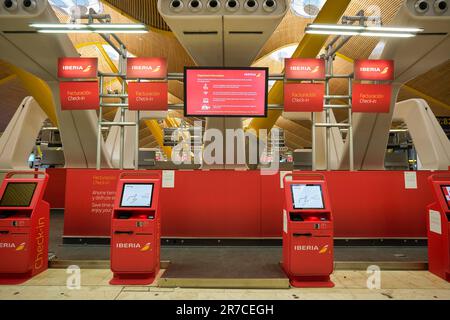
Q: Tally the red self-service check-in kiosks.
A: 4